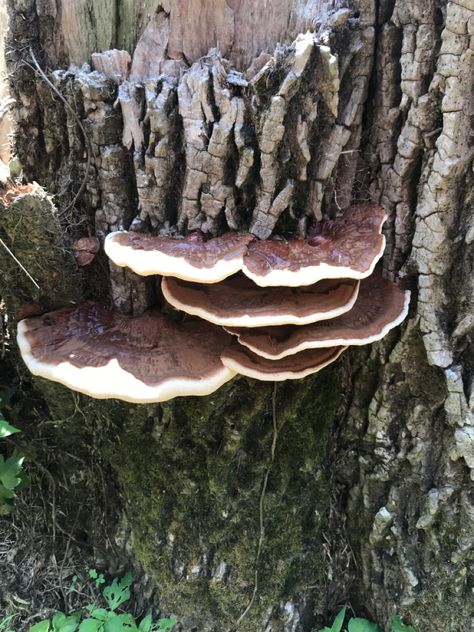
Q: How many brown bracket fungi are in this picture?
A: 6